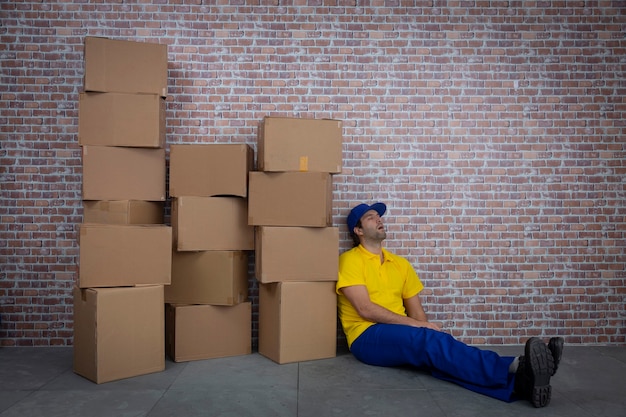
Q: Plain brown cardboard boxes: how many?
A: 14